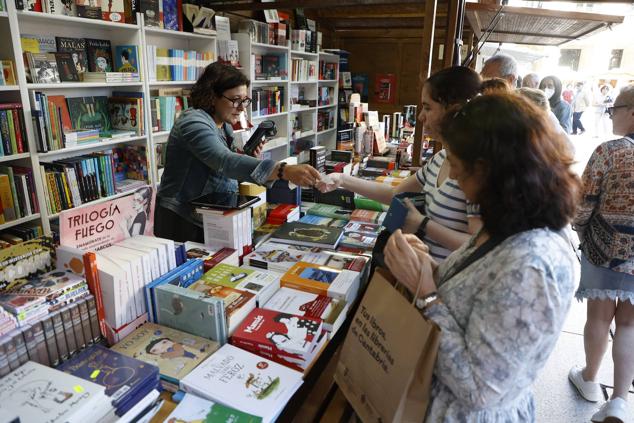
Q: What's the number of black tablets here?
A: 1